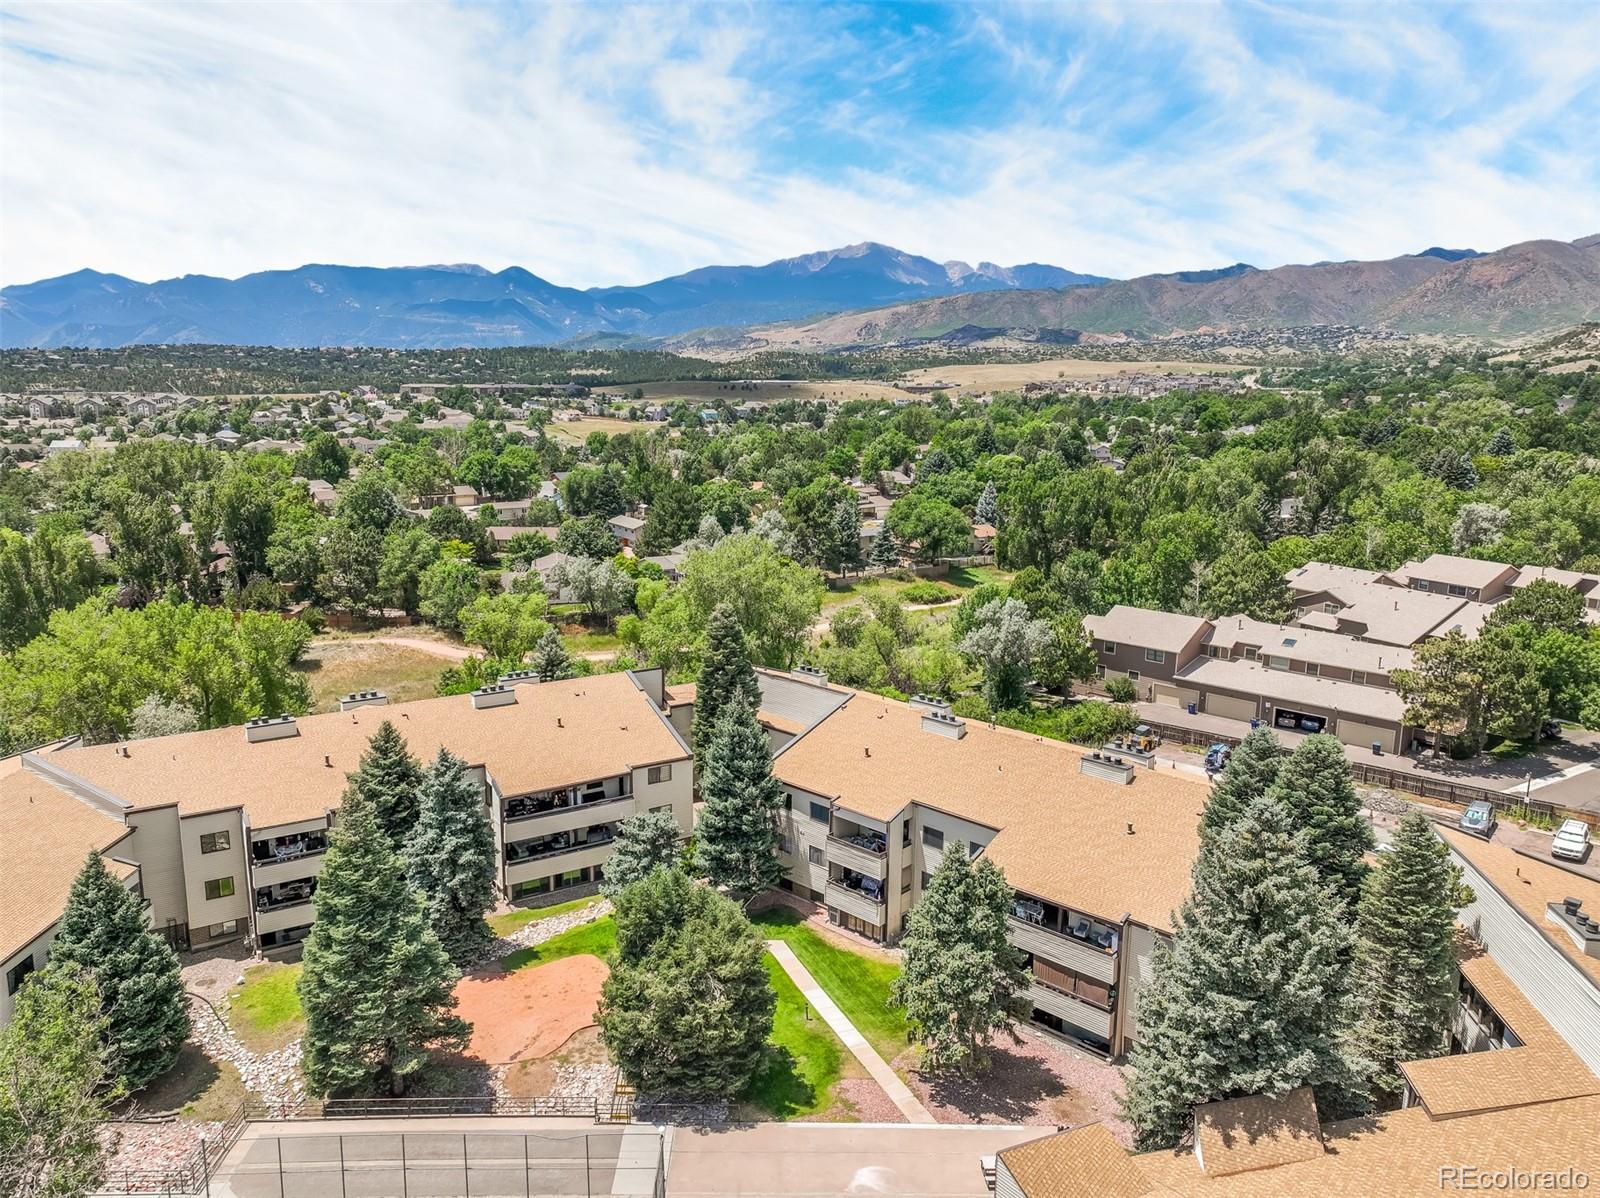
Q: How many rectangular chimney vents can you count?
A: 10